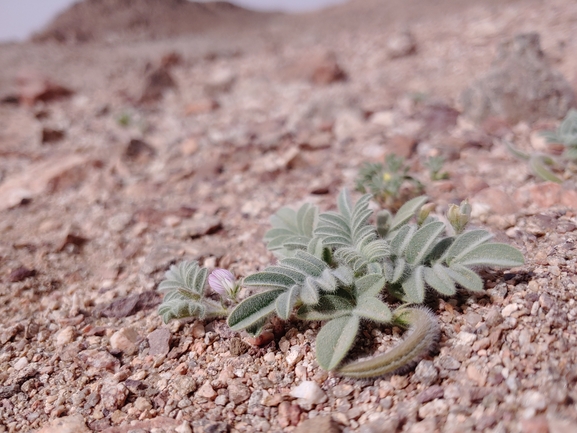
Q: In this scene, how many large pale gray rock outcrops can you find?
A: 1